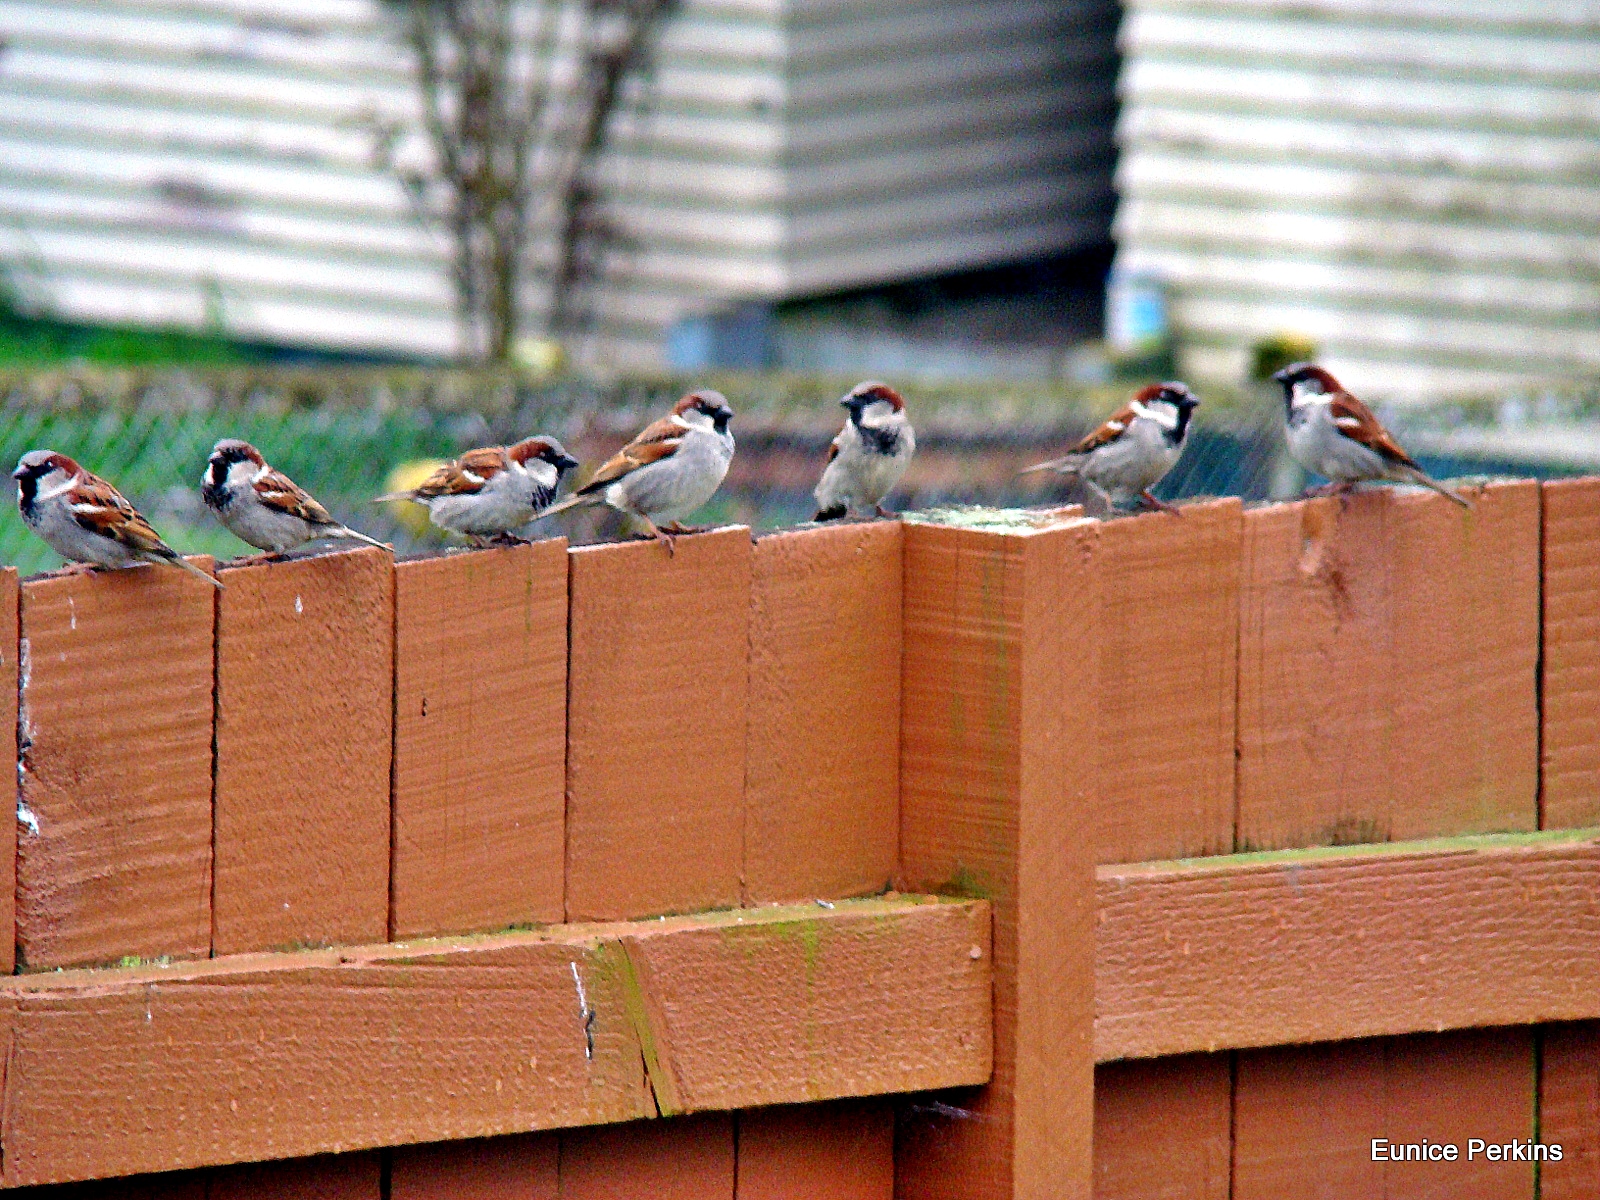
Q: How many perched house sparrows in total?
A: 7